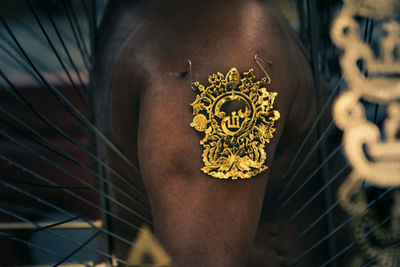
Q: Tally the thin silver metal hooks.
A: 2